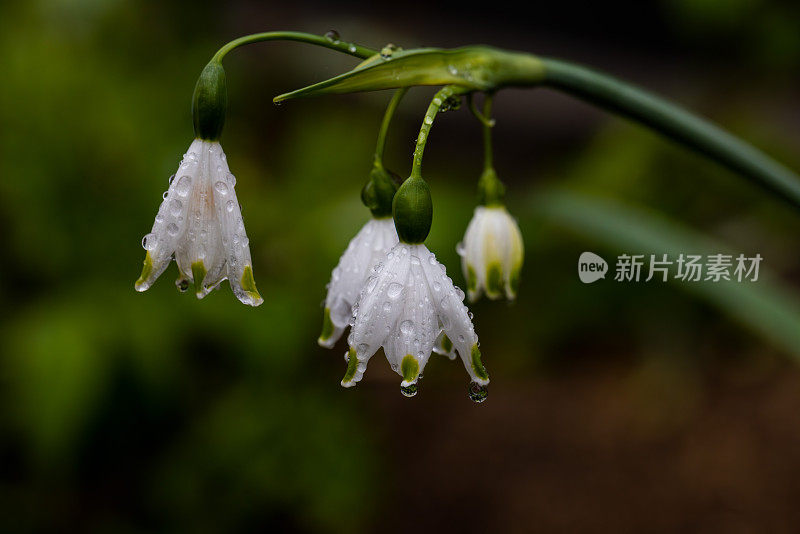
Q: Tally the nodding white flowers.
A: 4